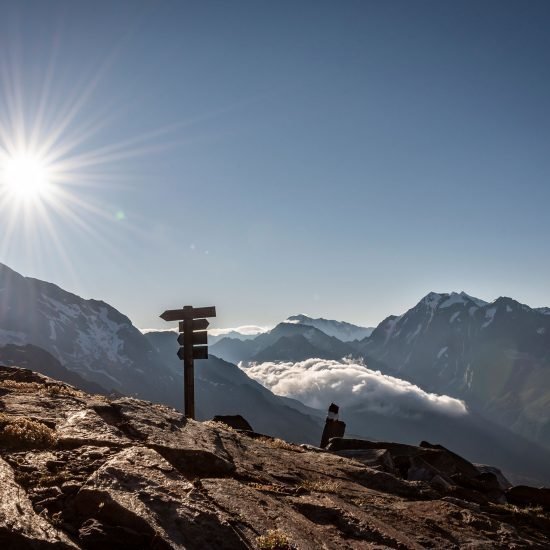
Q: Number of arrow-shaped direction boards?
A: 4